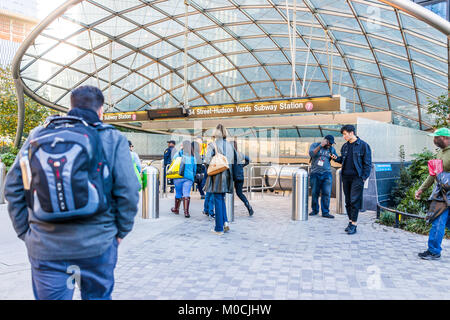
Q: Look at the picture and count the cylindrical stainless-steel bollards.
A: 5